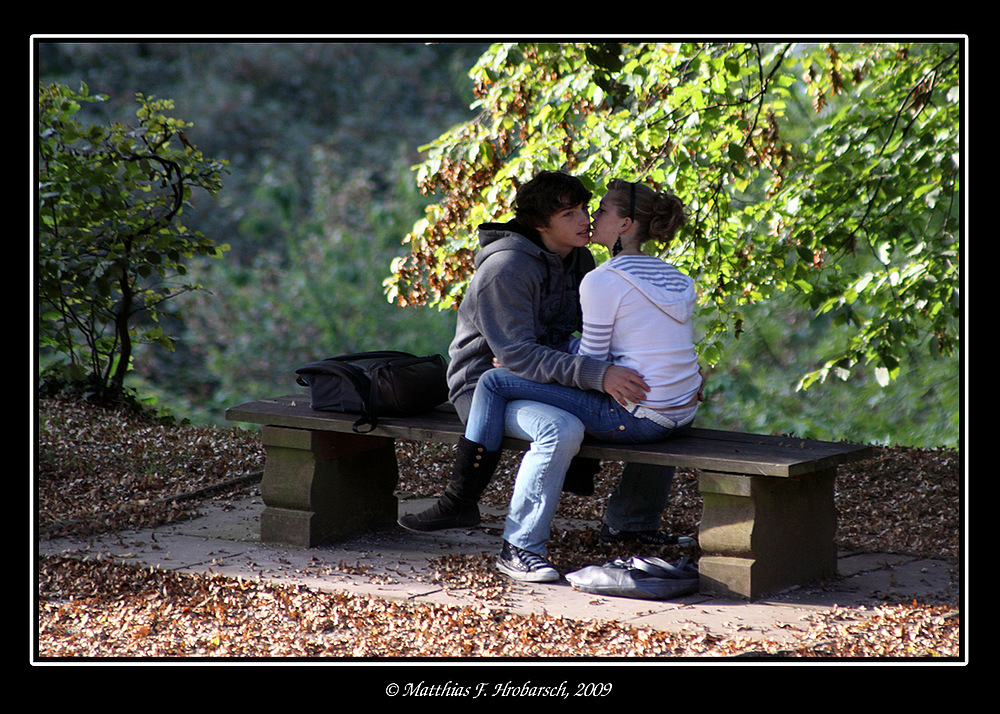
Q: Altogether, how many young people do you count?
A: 2